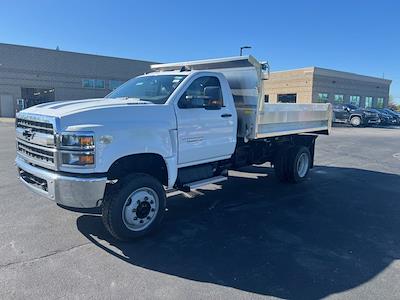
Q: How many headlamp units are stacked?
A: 2